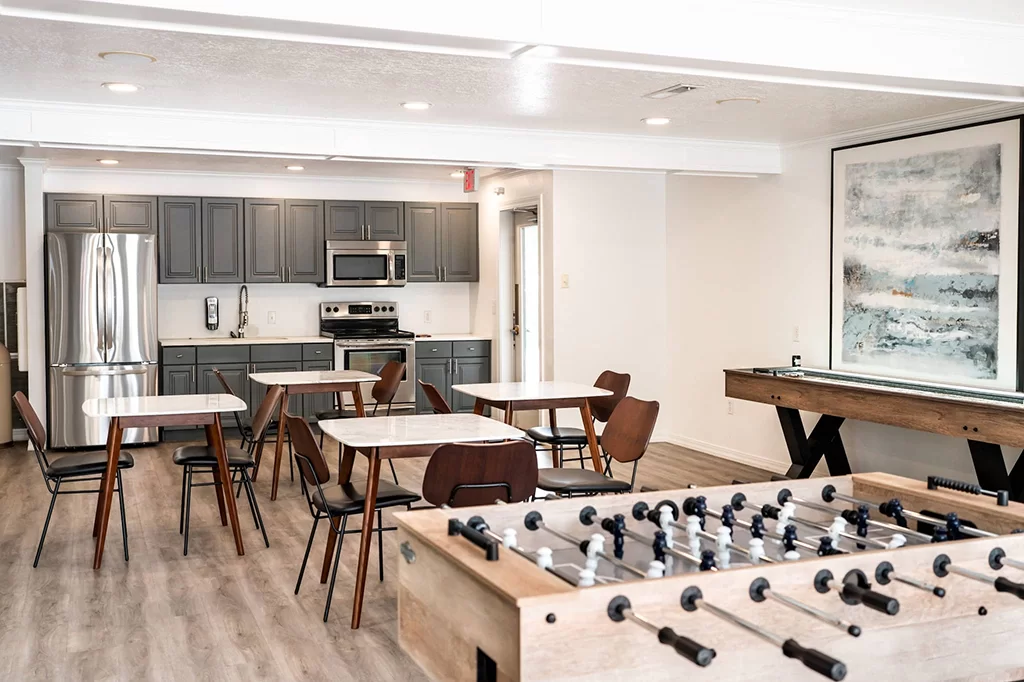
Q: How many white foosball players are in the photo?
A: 13